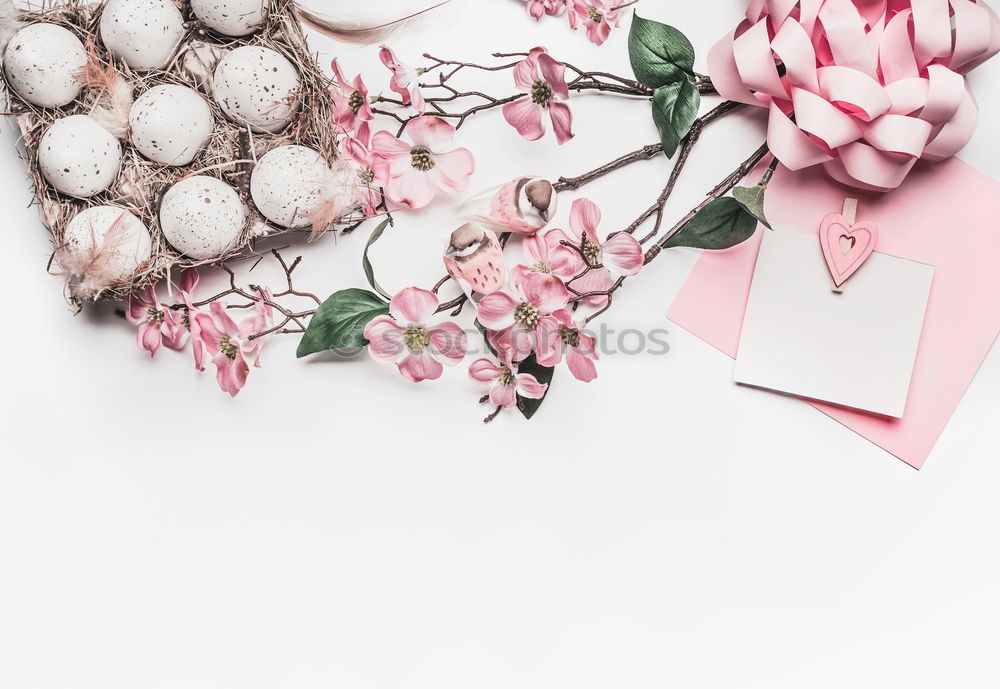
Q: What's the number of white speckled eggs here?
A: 9